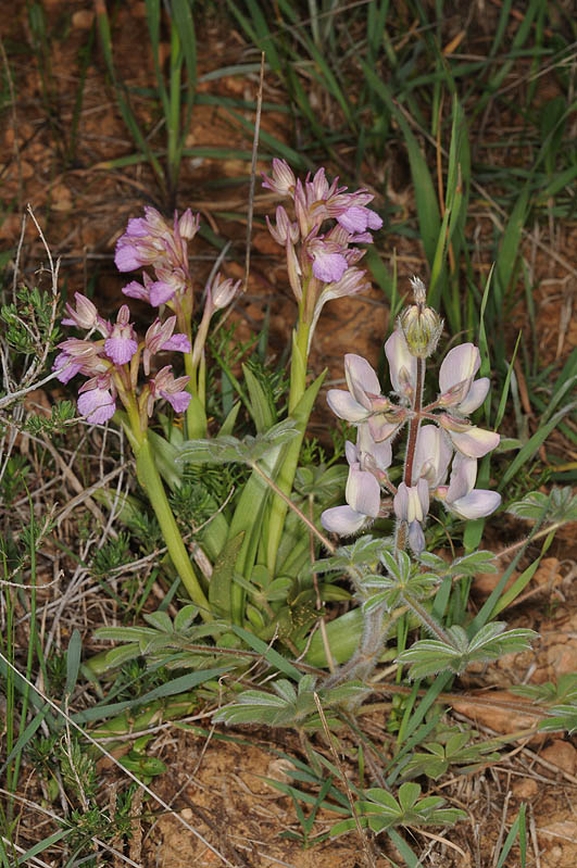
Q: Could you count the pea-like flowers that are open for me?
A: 10